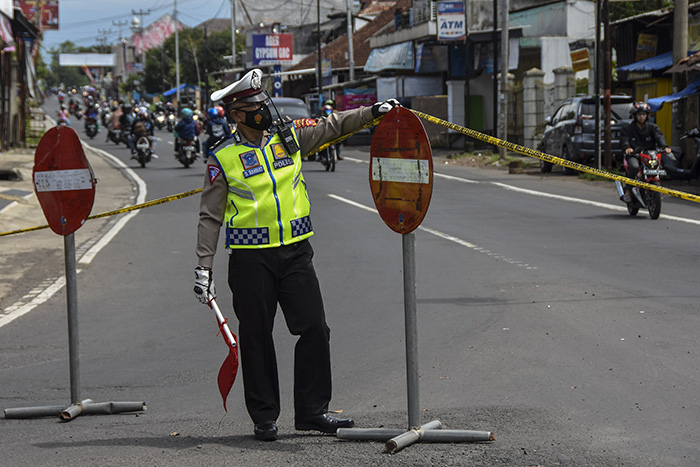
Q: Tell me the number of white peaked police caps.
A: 1